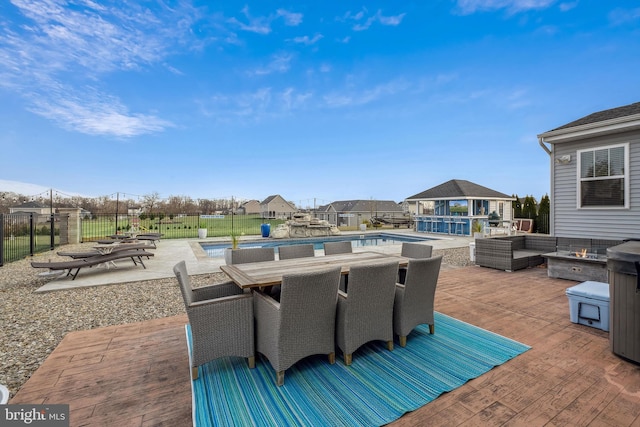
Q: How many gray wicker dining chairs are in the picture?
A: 8